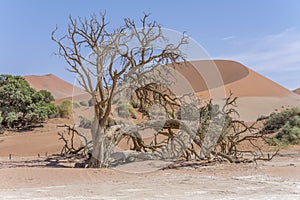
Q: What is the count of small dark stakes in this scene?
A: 3